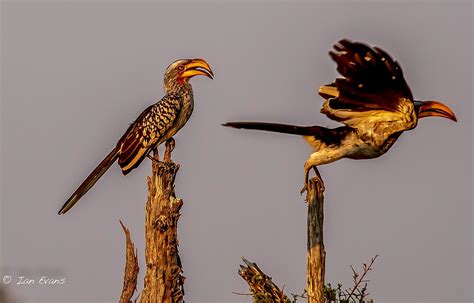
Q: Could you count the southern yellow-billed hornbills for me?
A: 2